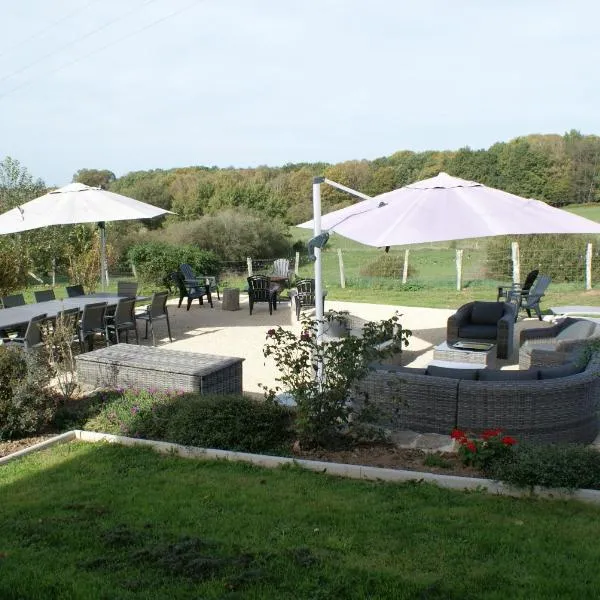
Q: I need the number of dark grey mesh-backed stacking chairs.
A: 9